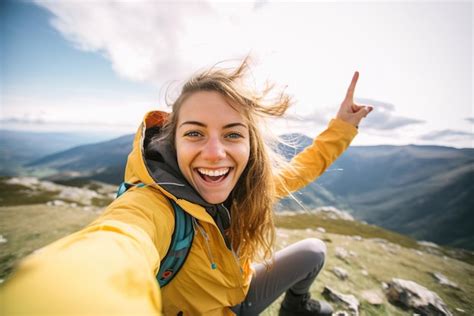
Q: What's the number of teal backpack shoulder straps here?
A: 1